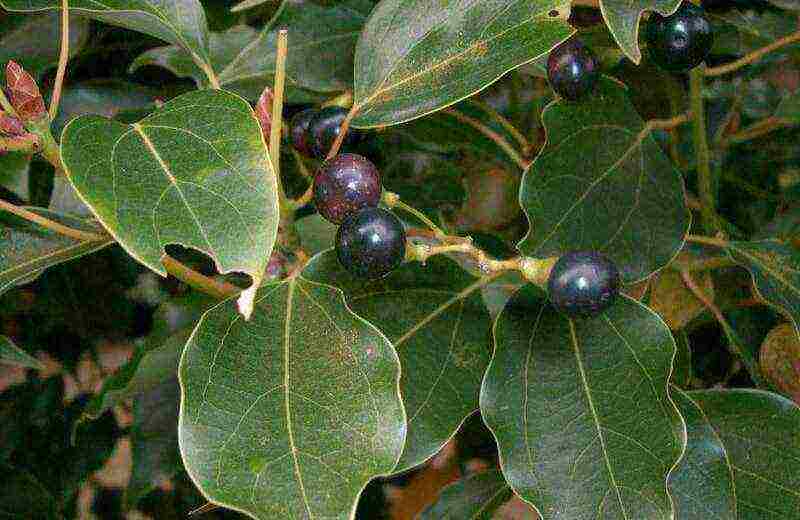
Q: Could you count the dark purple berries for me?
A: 7